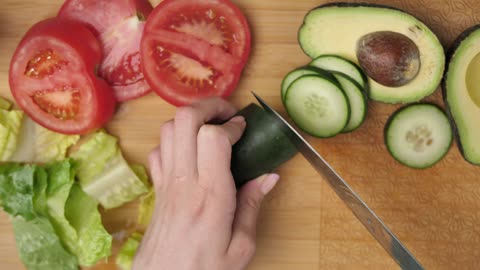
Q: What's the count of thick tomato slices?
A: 3